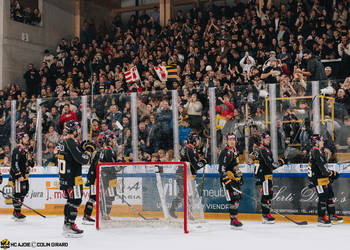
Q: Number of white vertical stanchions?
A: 8